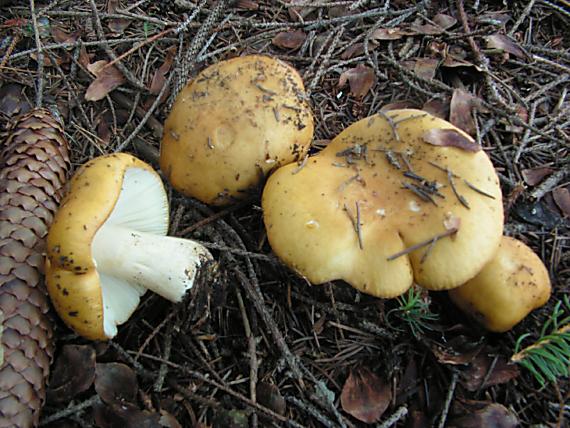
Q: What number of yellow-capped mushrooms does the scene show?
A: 4